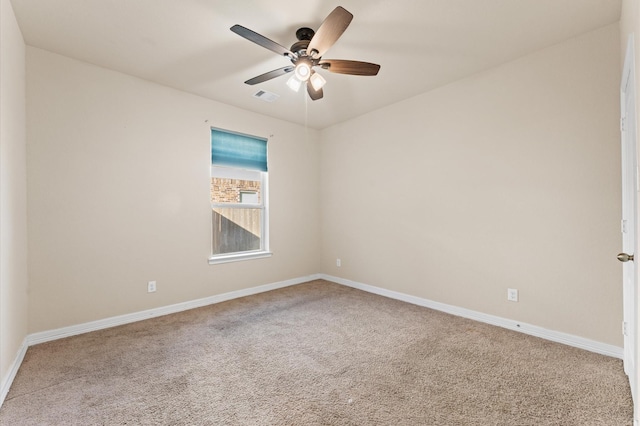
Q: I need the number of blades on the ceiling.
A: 5